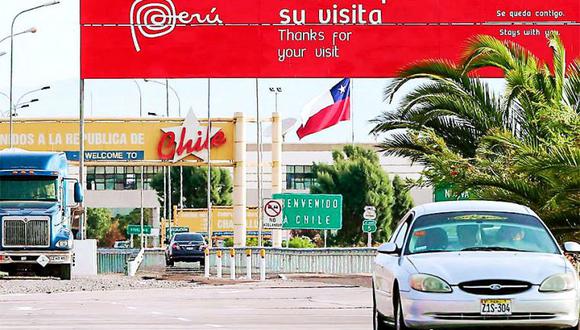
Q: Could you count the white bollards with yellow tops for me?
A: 5